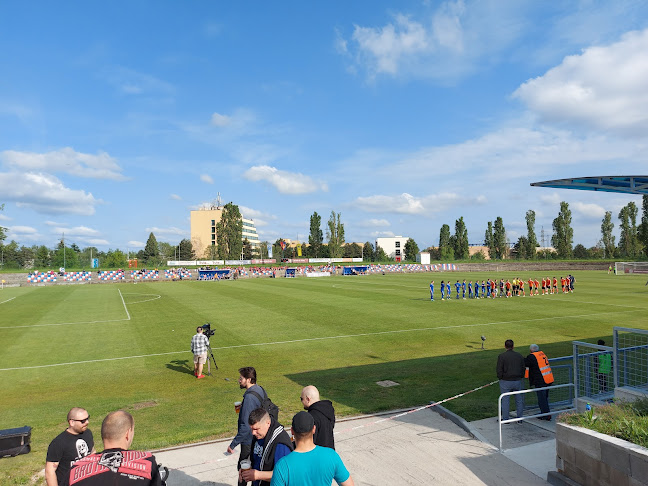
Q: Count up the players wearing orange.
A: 10